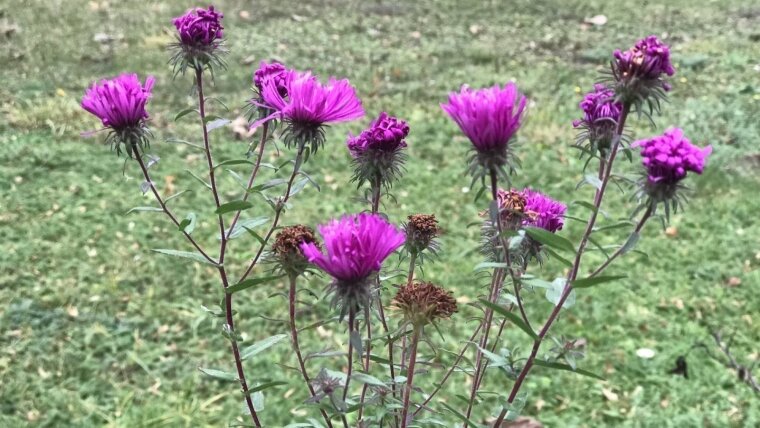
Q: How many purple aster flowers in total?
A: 11